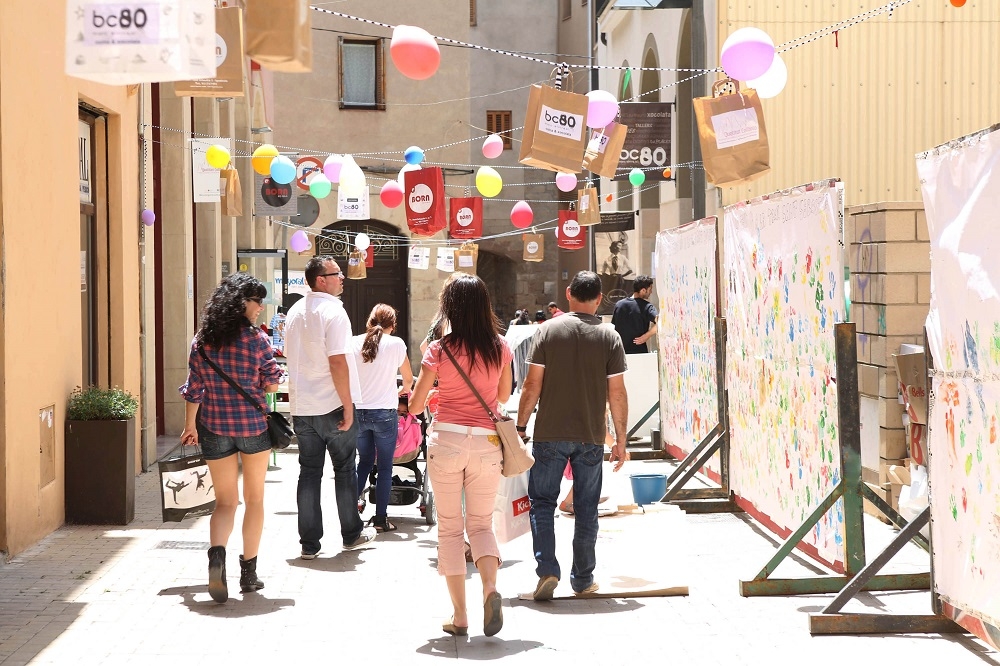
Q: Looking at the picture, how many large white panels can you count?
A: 3